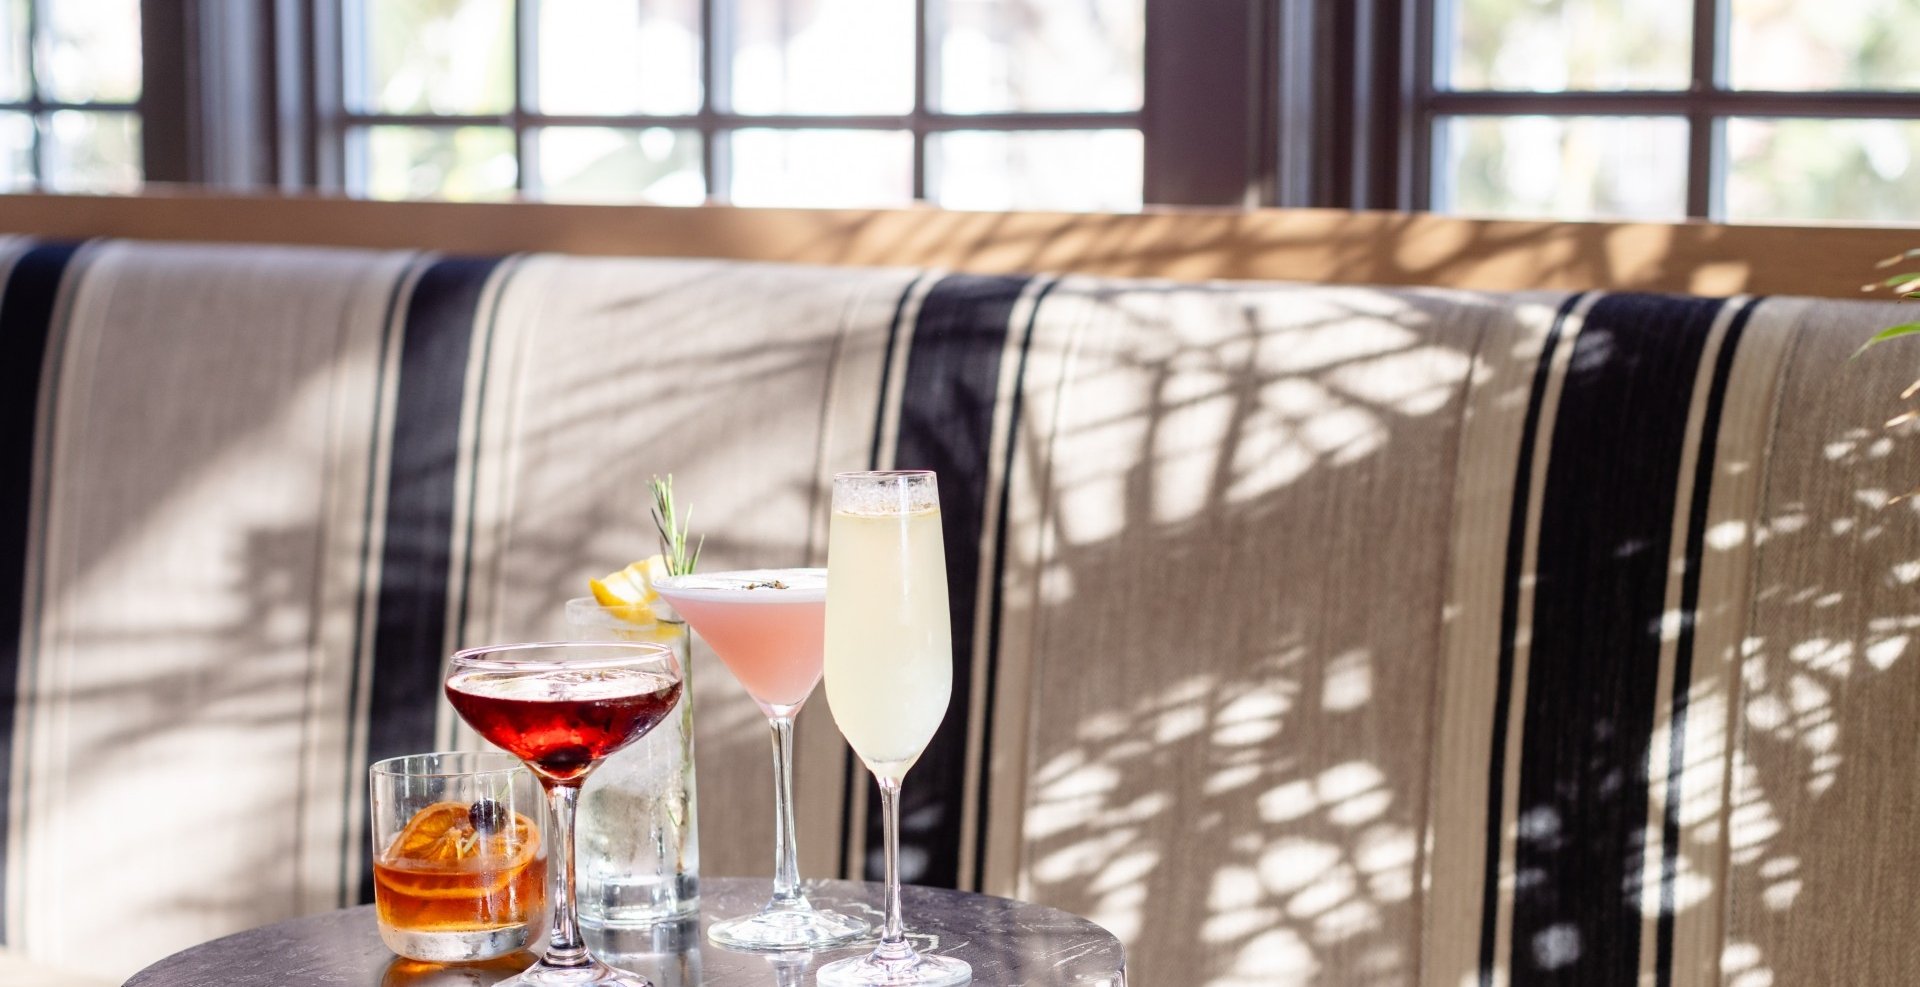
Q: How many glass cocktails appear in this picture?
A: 5